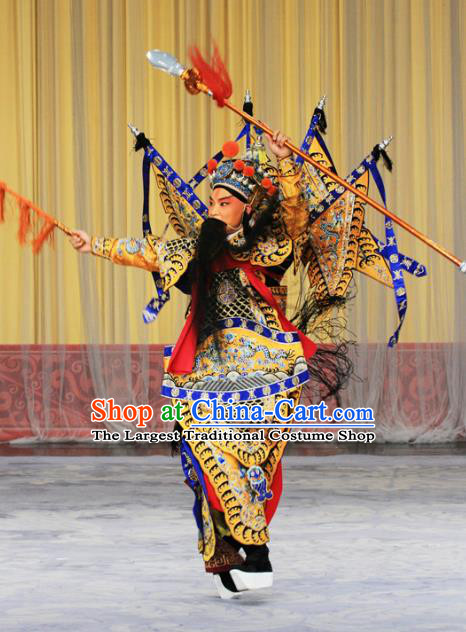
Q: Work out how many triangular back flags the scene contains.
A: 4